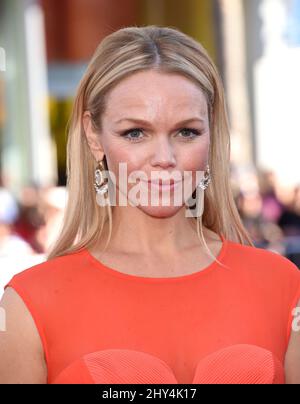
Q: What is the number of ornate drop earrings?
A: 2